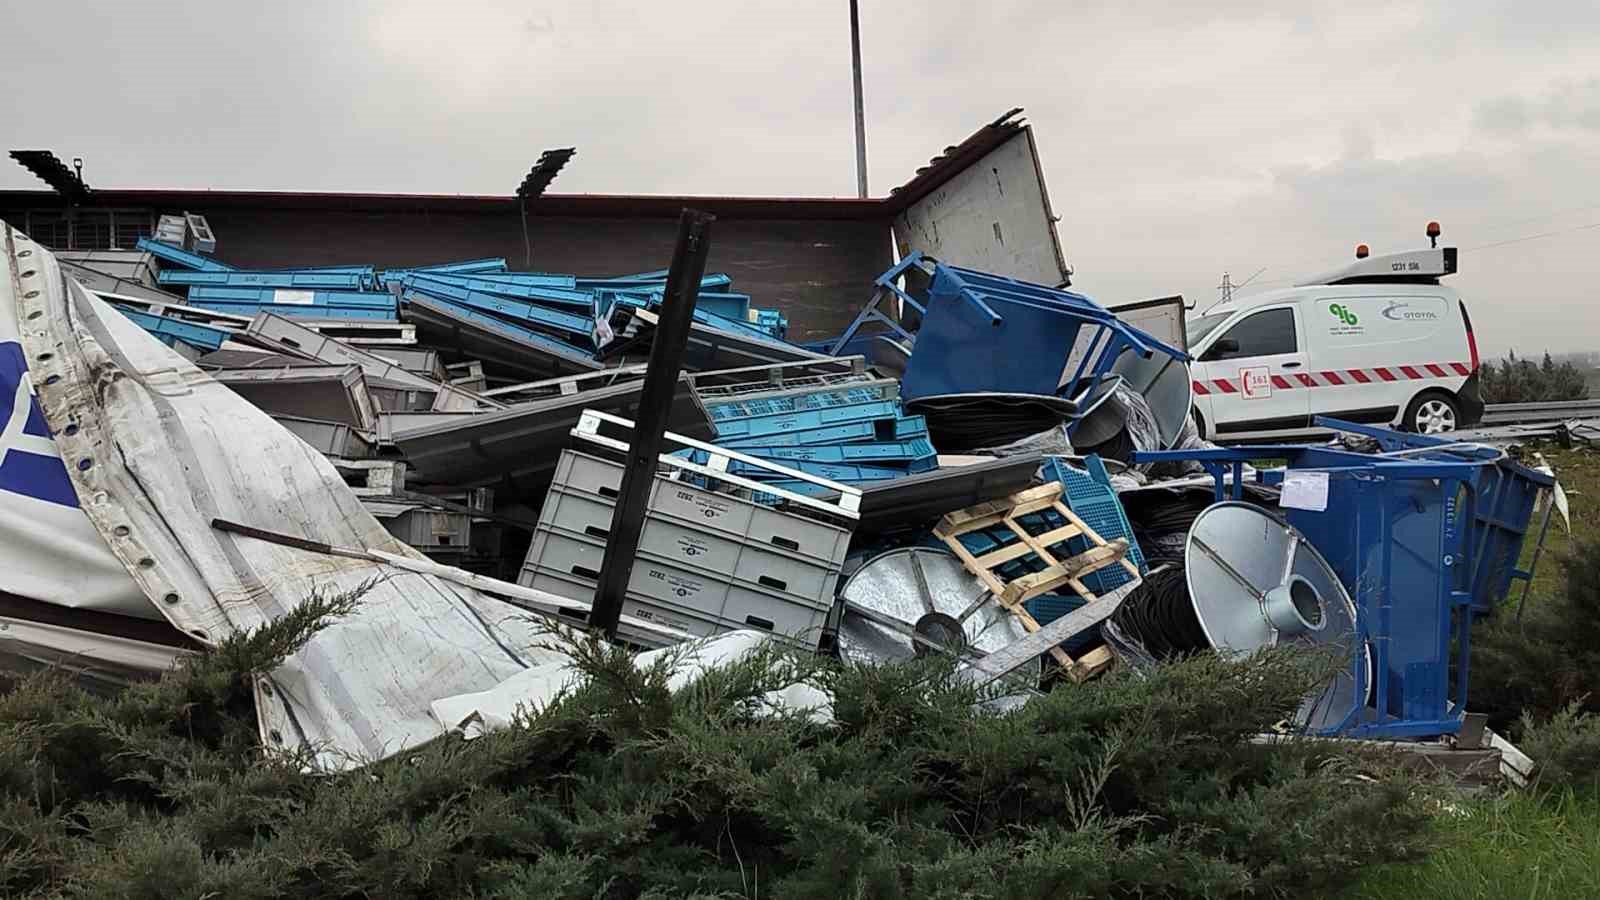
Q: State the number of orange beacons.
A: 2